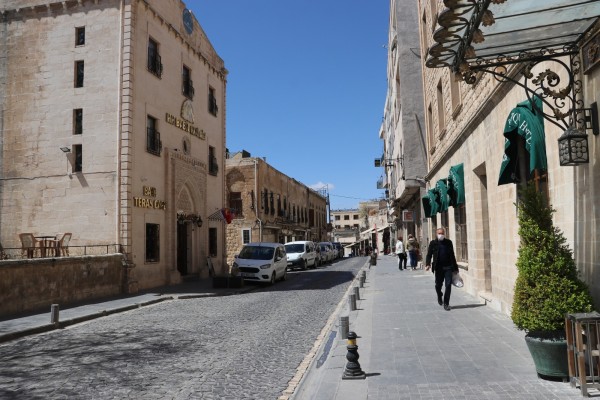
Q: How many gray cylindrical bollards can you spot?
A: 6